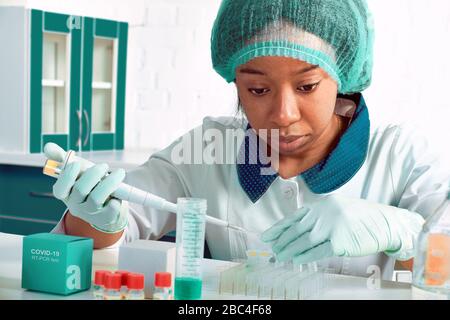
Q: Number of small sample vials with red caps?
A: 5